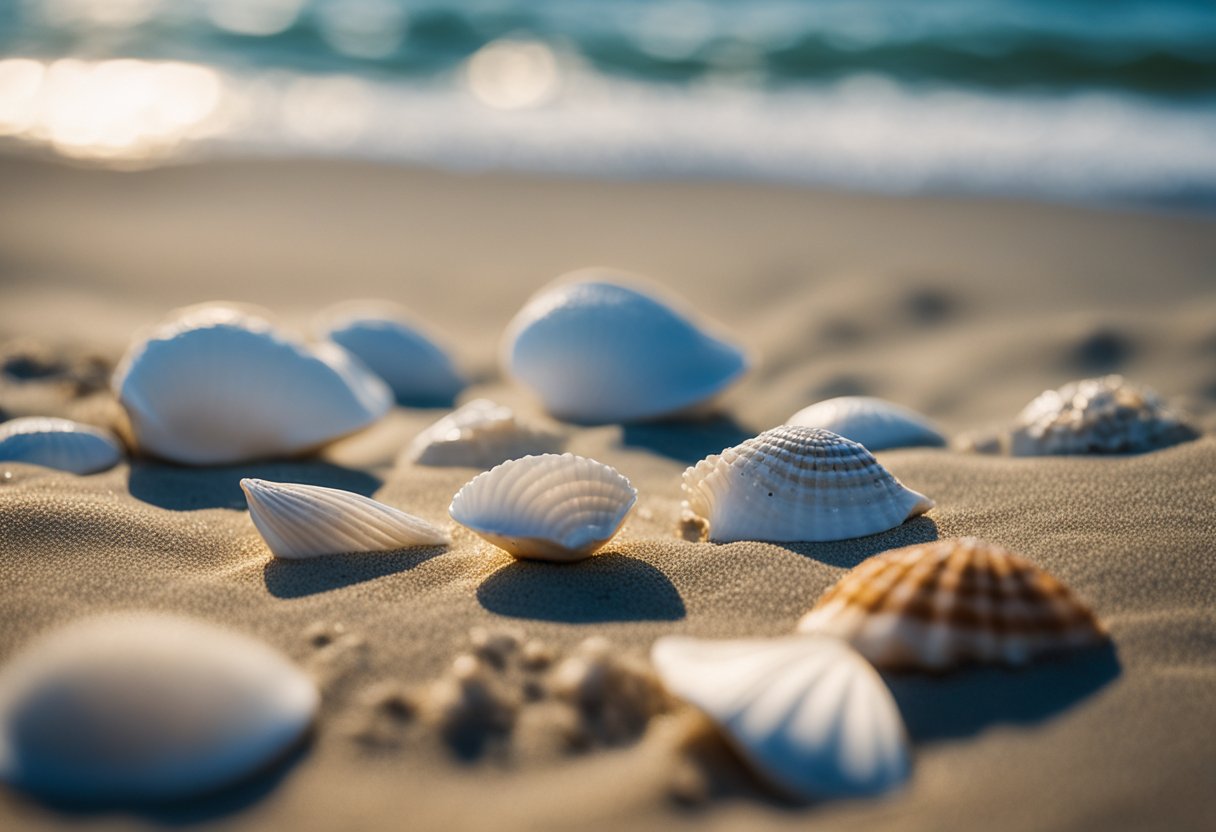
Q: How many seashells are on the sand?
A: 13